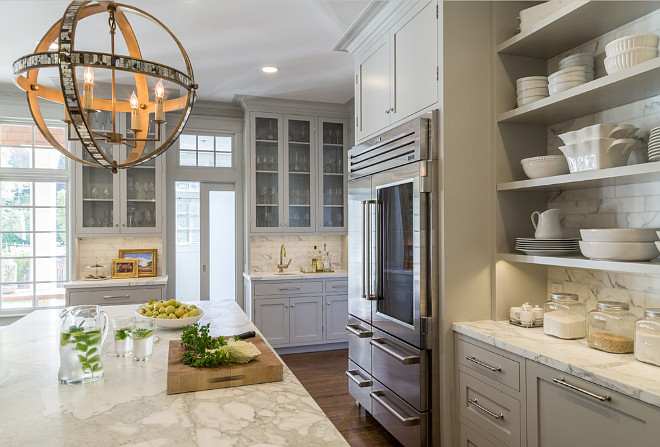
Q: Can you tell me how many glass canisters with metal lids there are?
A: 3